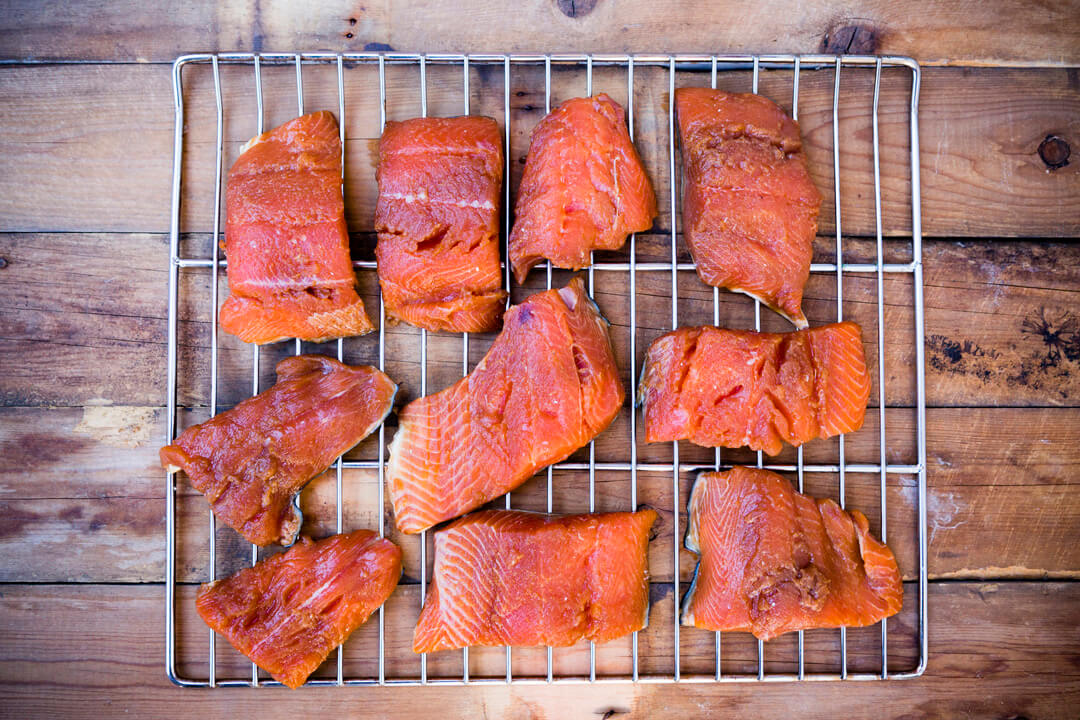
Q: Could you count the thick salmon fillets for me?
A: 10